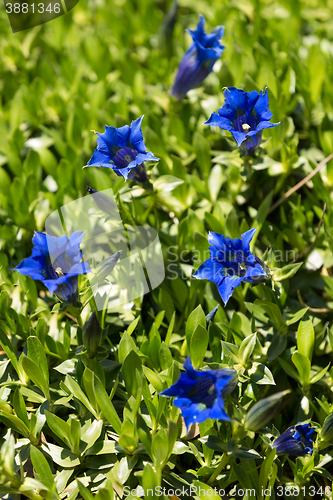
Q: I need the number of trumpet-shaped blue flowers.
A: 7